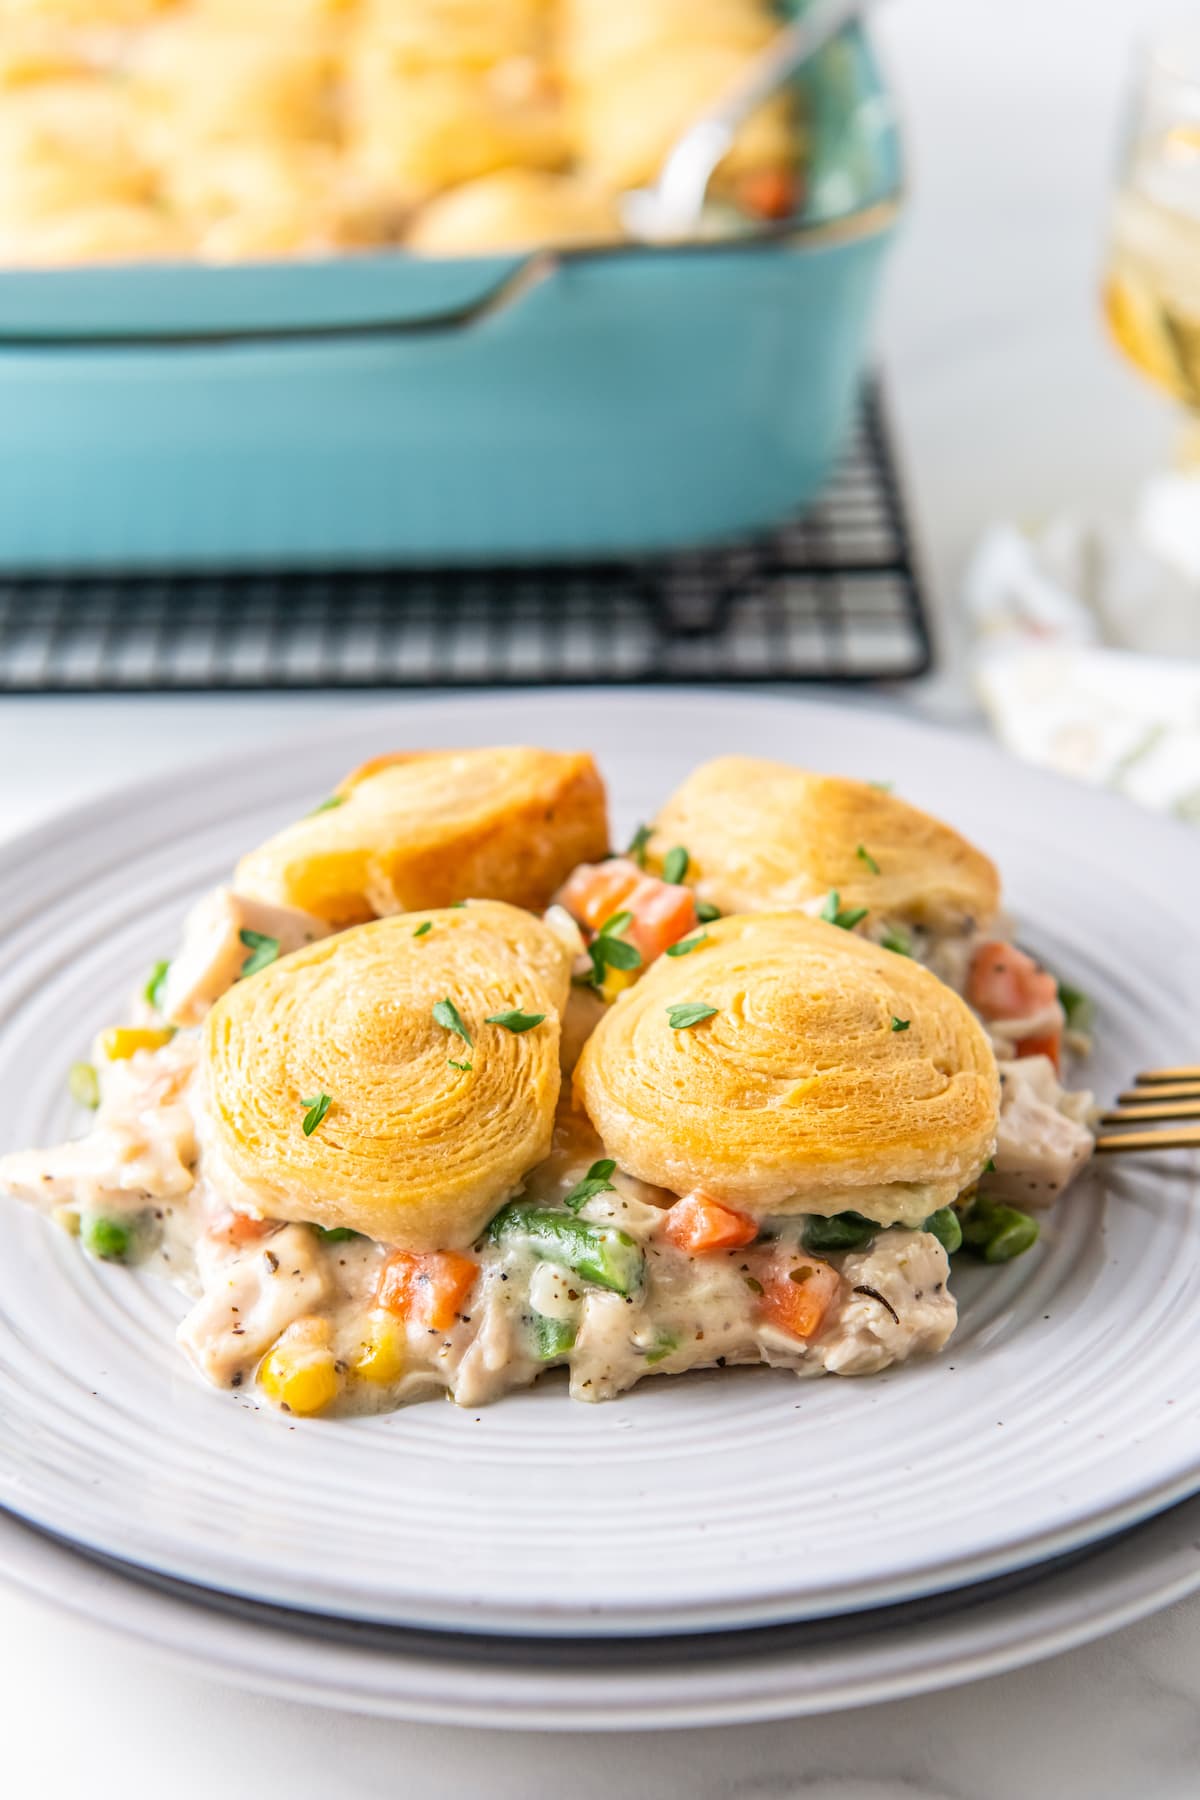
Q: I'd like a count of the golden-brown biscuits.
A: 4